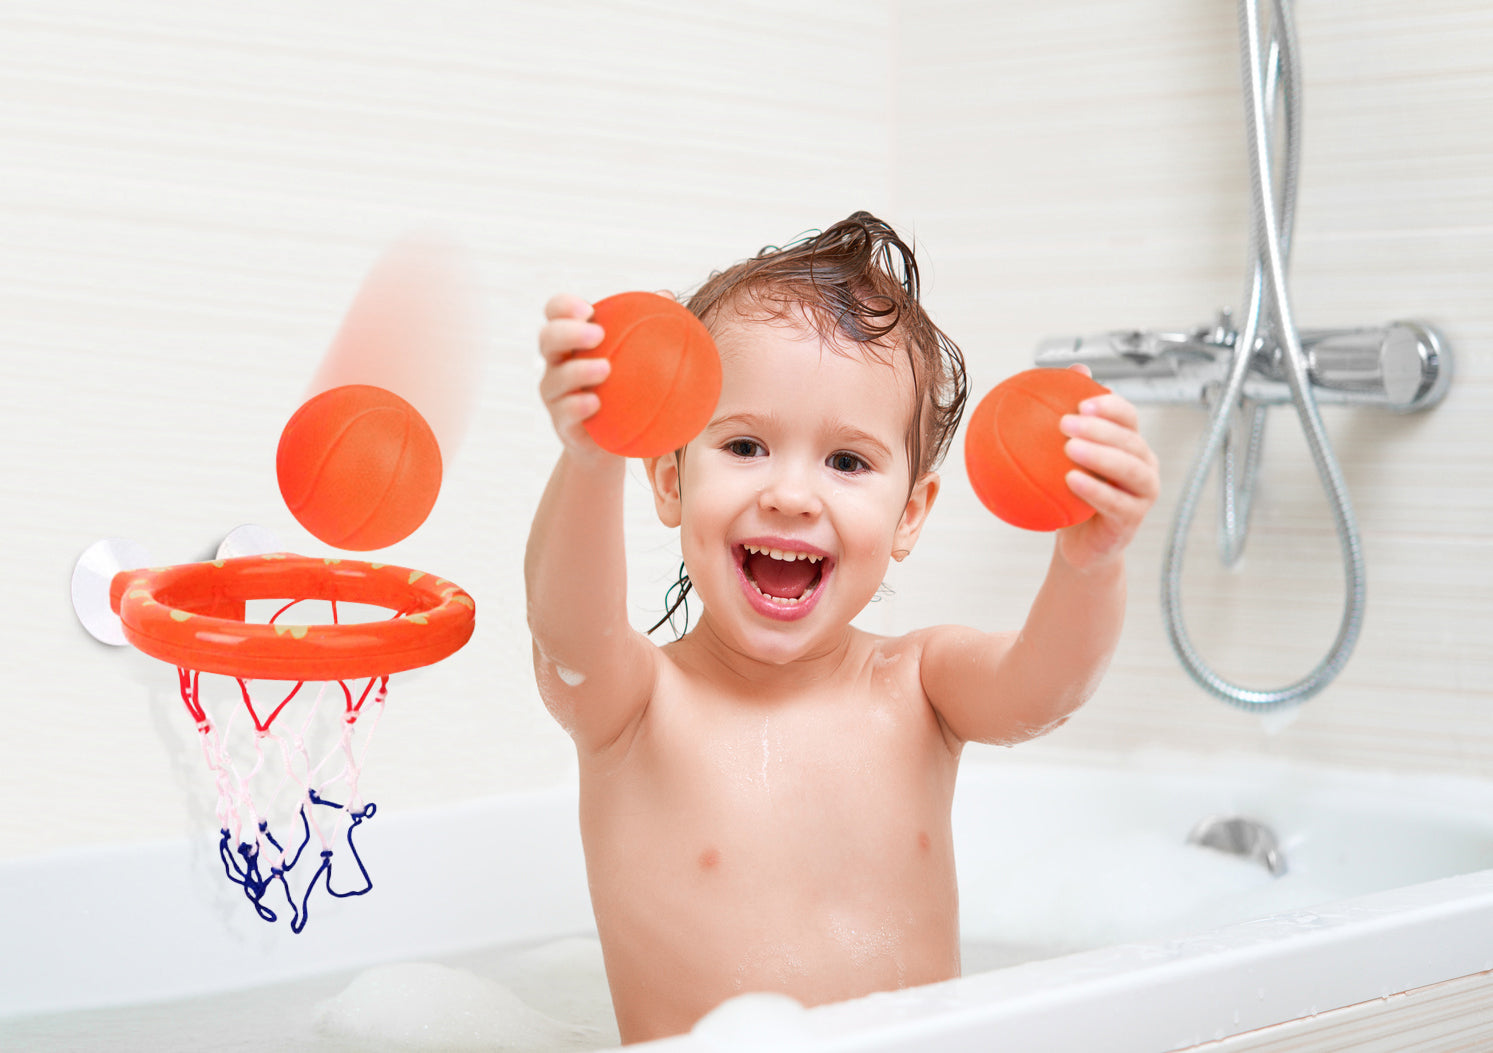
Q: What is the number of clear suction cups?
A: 2